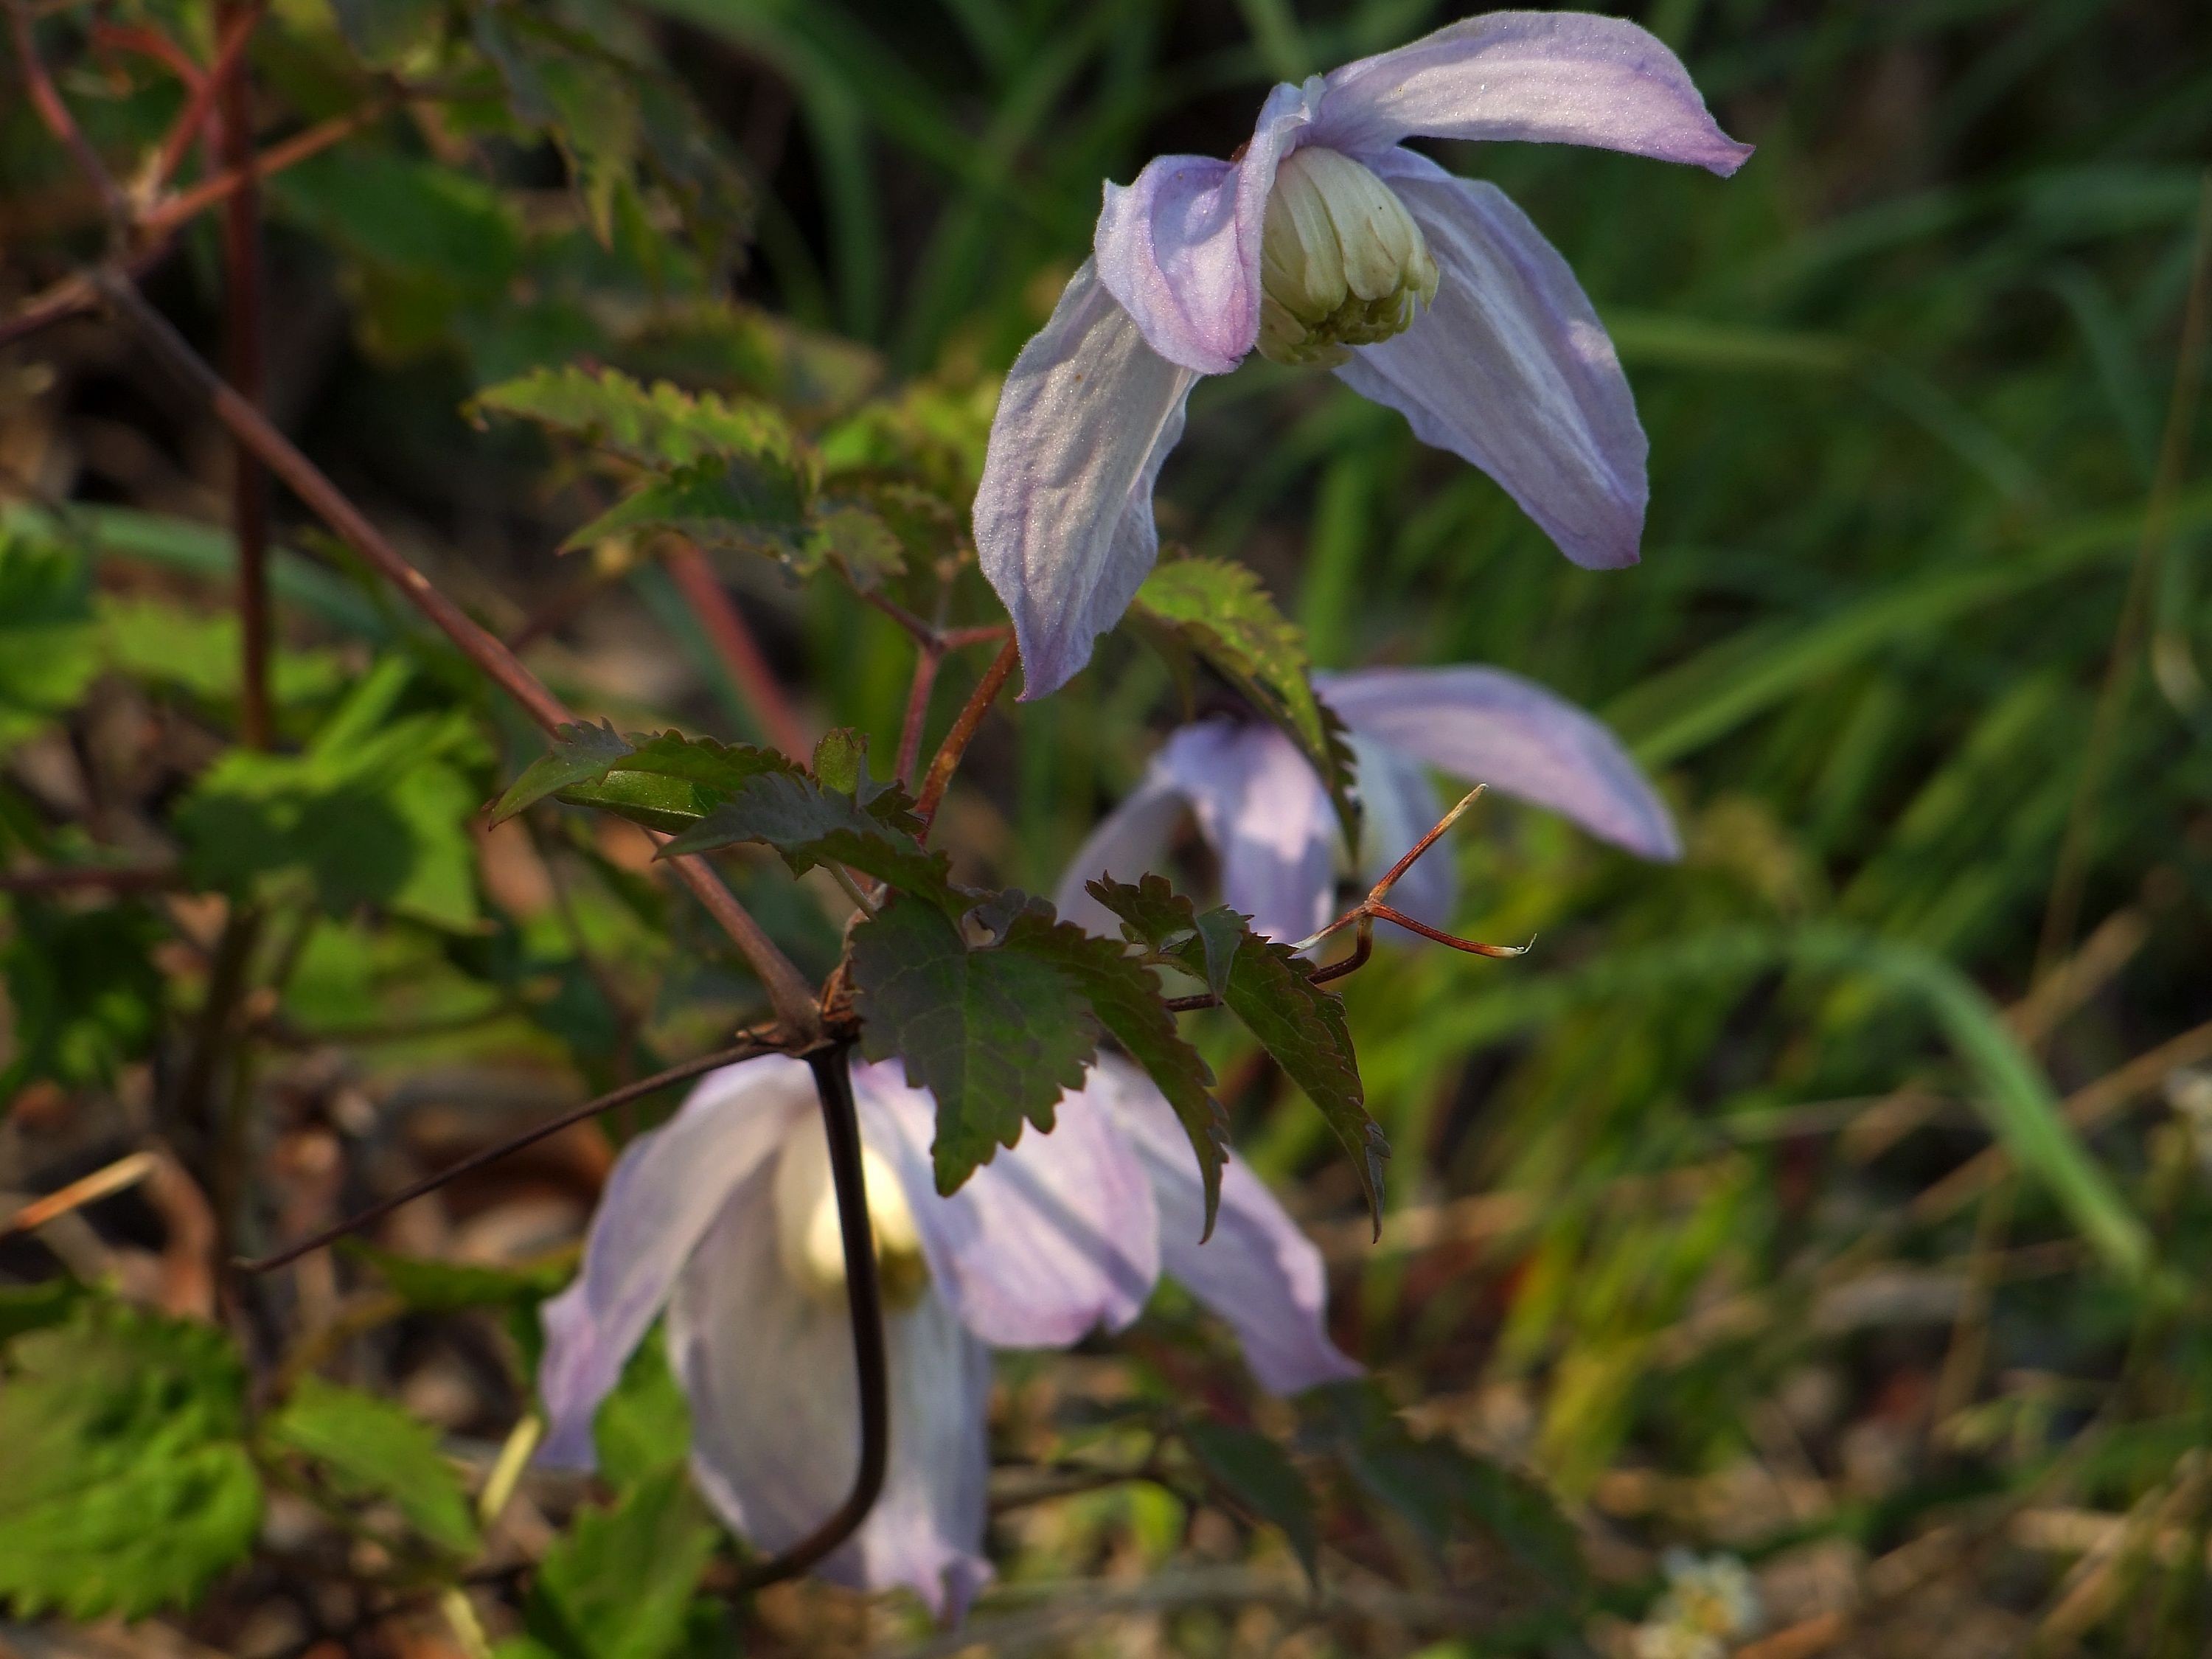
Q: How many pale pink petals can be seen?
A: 12